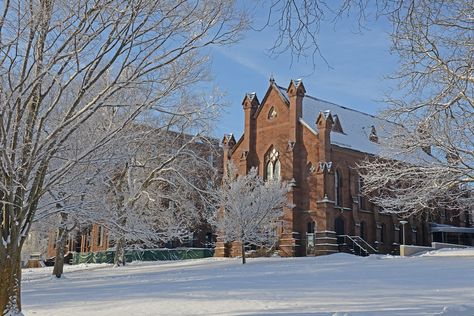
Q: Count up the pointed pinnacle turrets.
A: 4